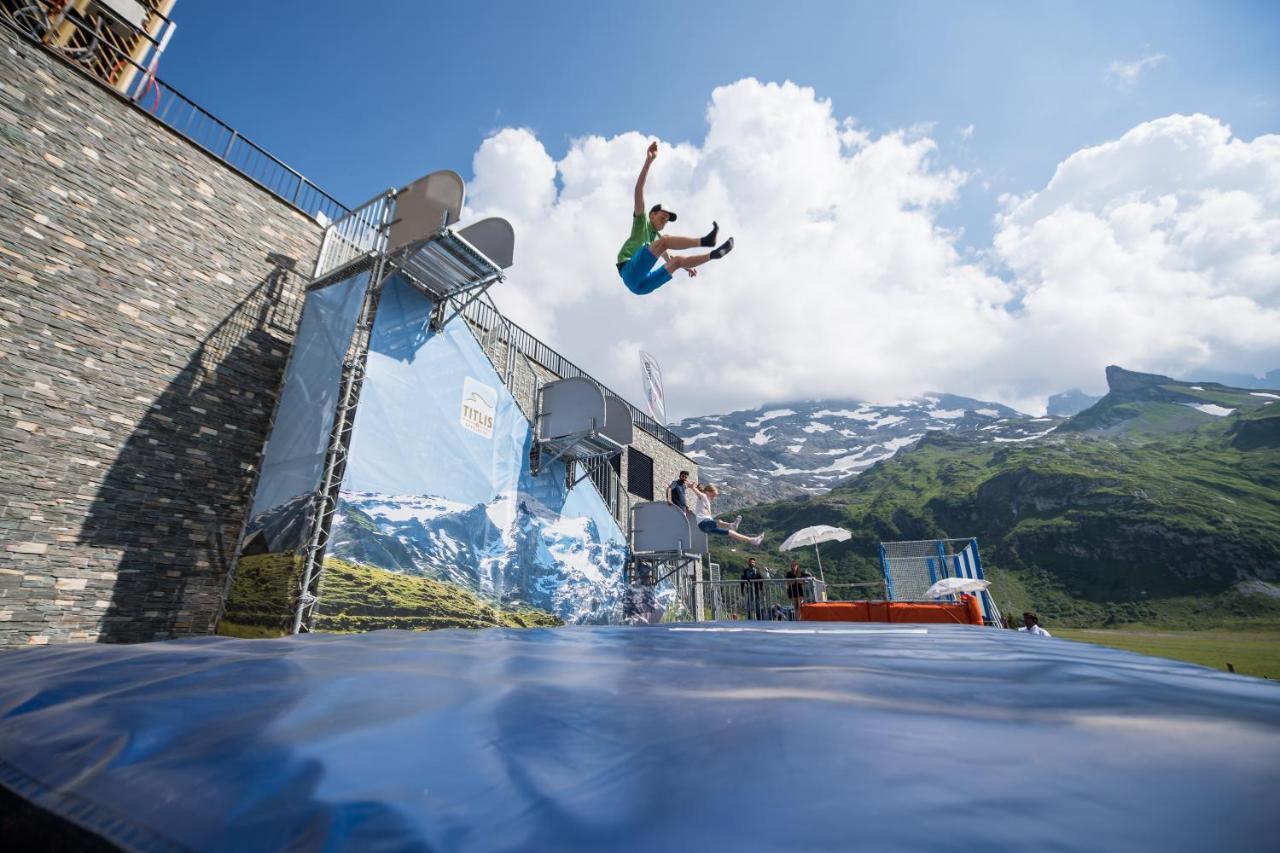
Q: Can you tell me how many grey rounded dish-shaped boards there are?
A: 6